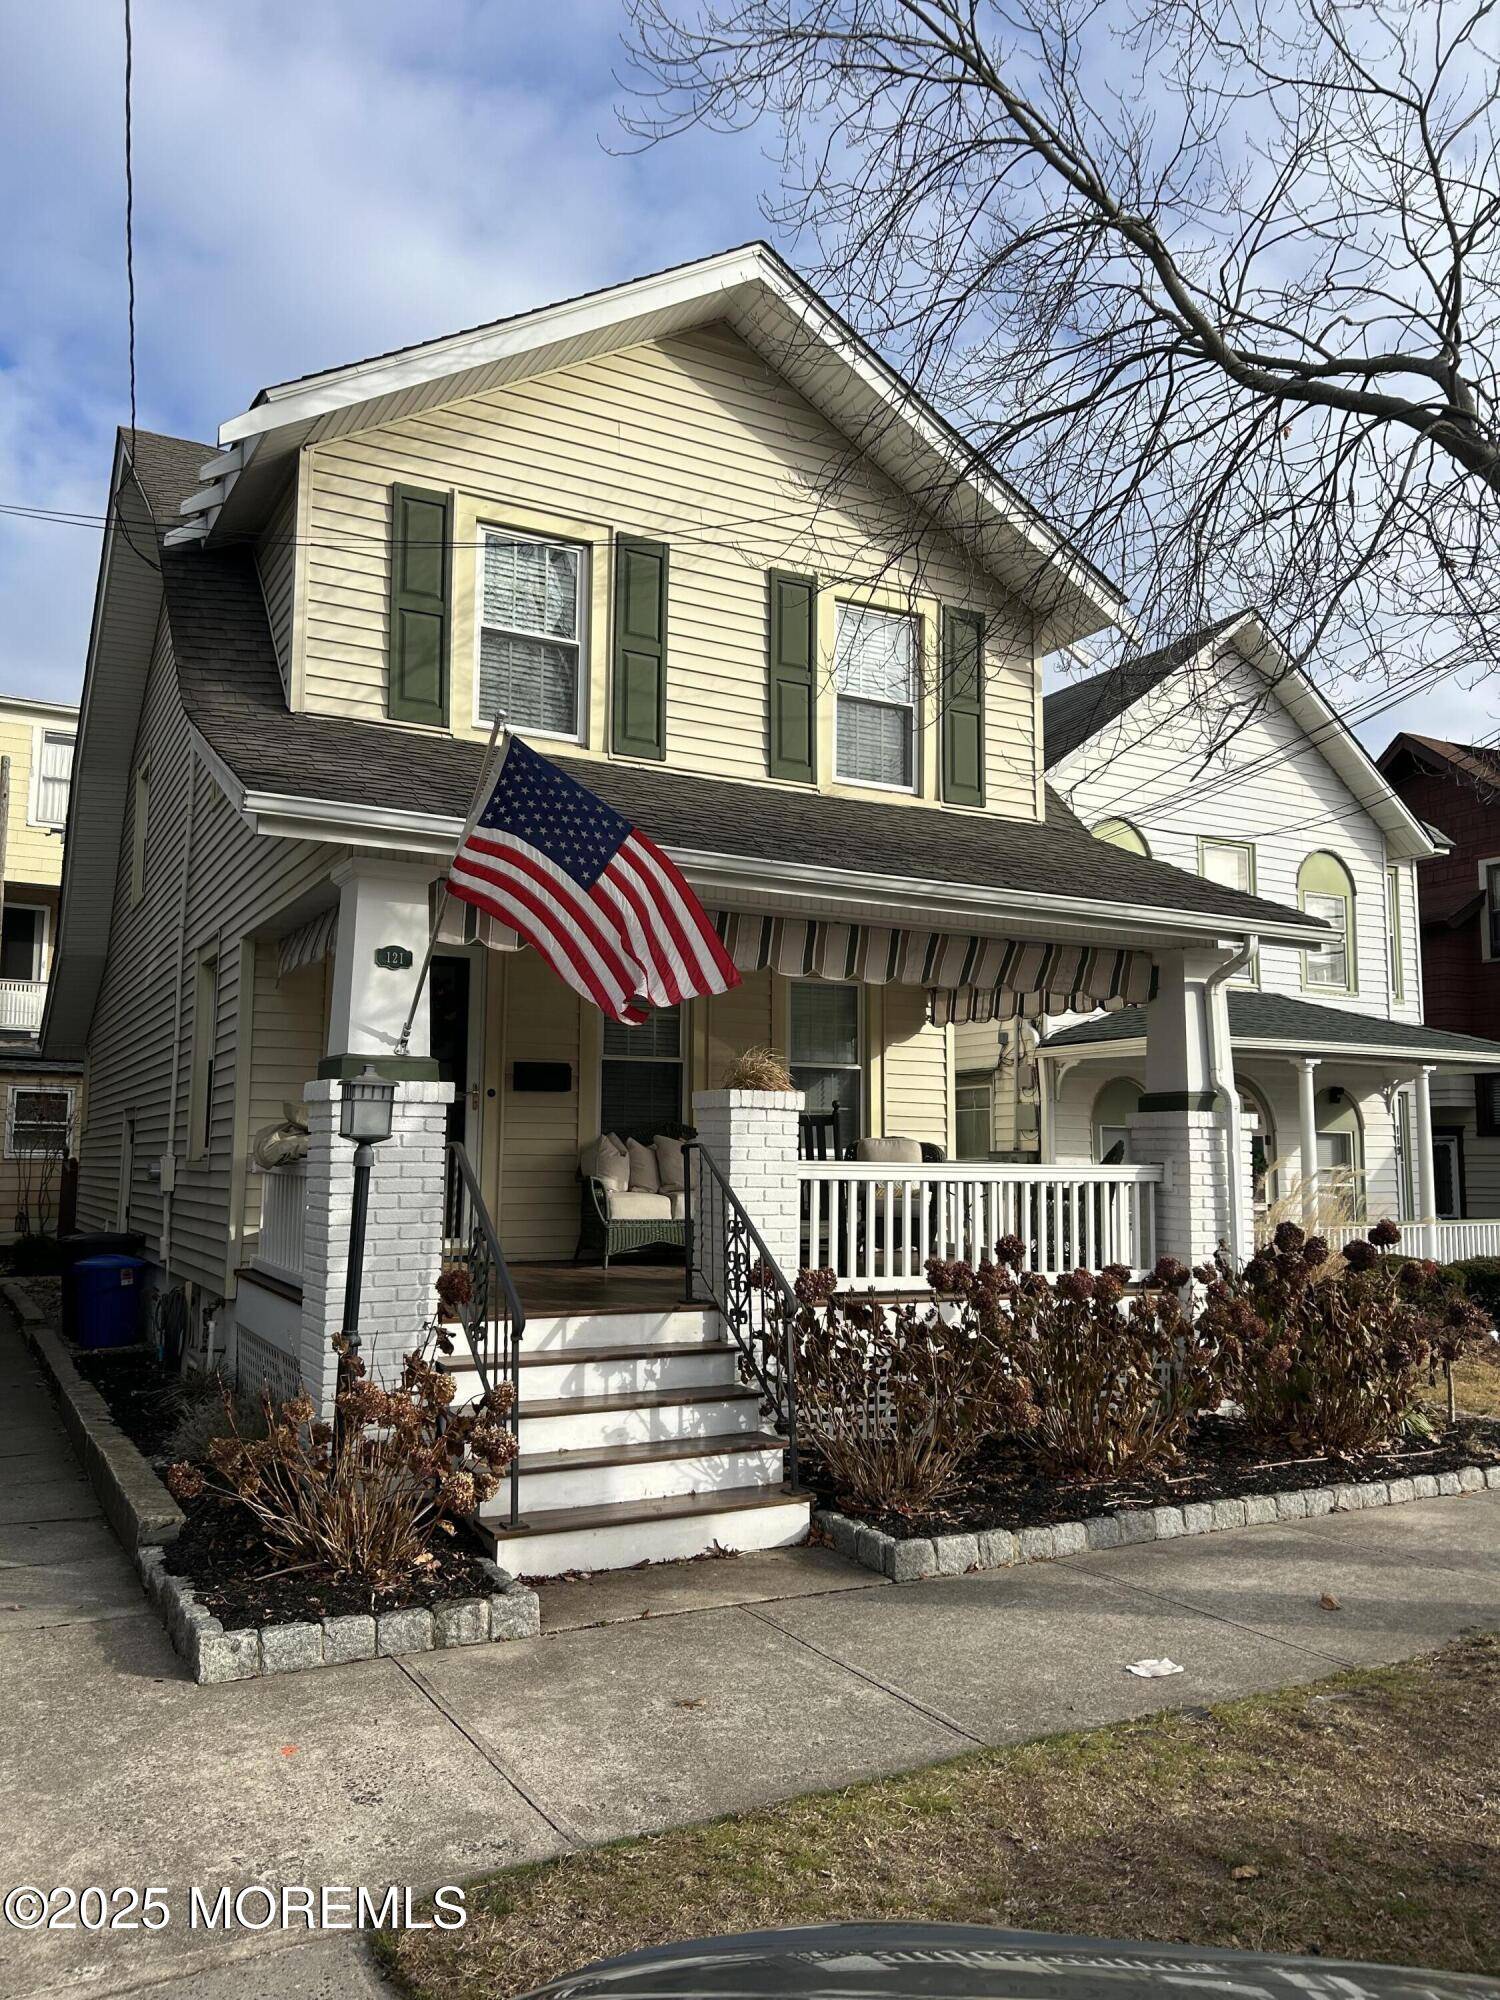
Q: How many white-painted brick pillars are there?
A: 3